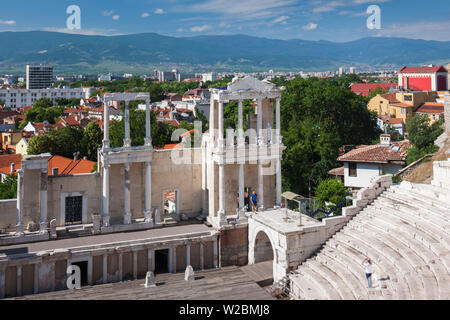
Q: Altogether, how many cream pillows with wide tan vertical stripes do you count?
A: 0